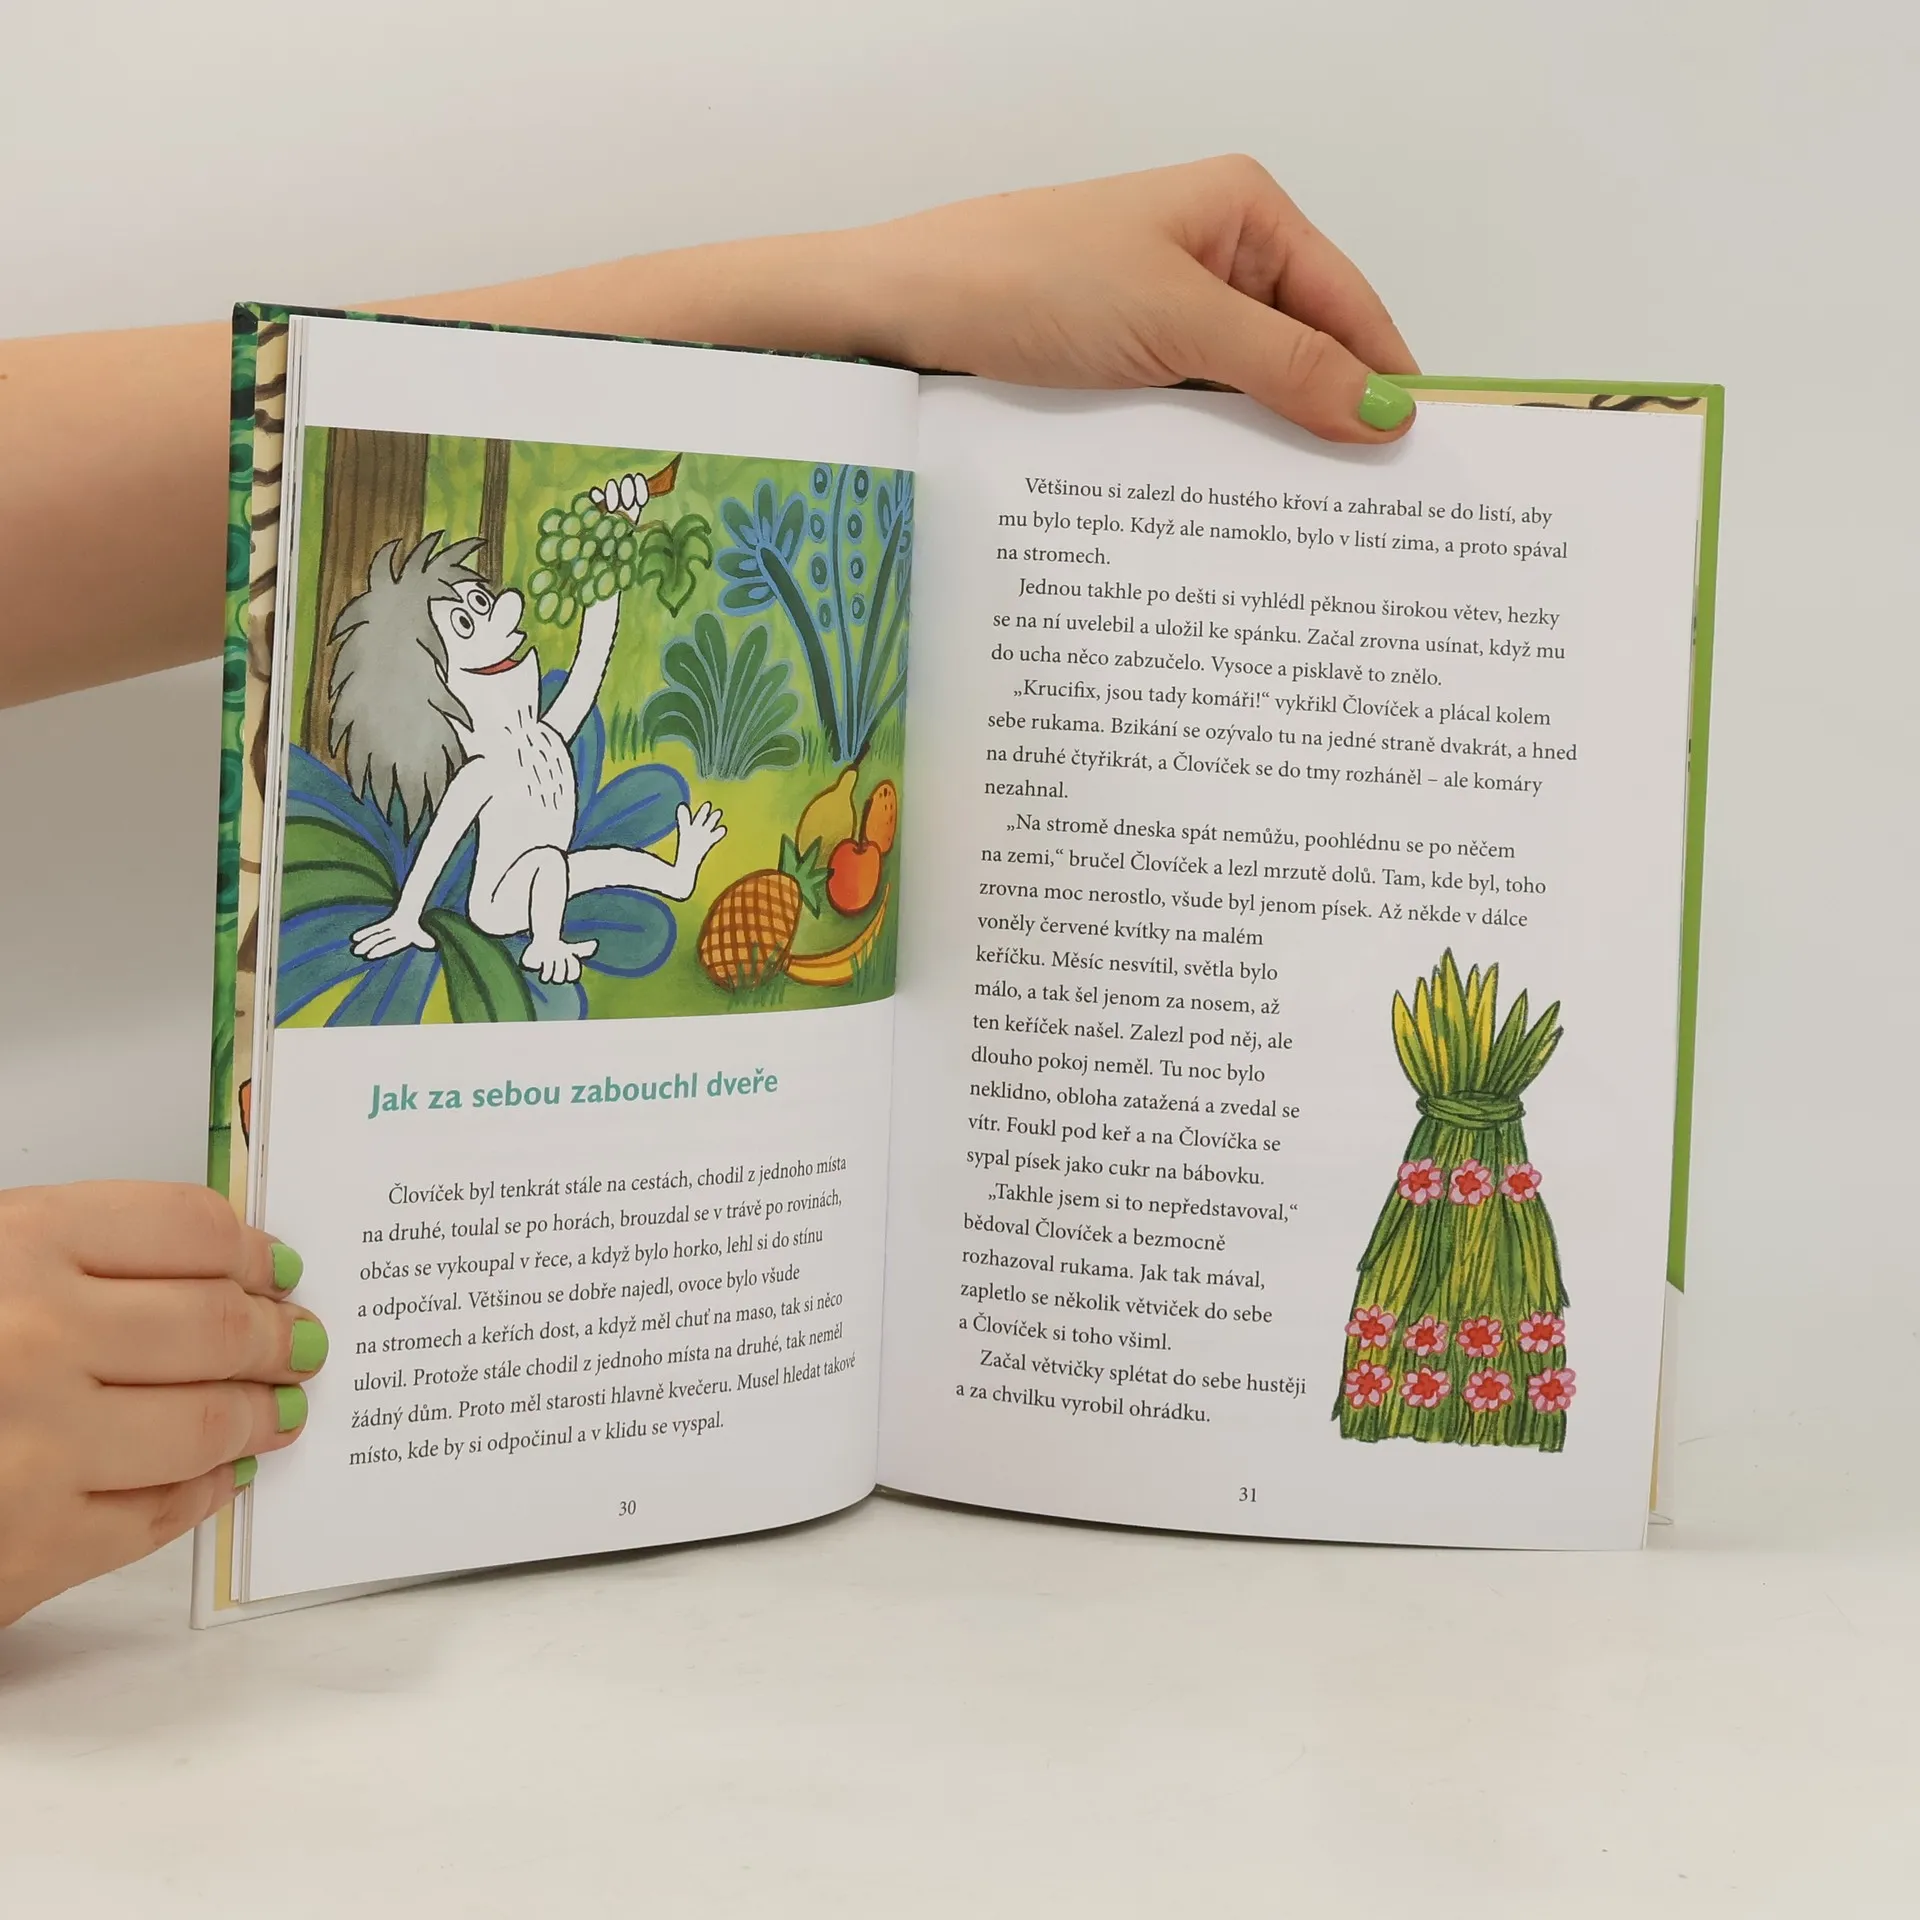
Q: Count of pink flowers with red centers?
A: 11